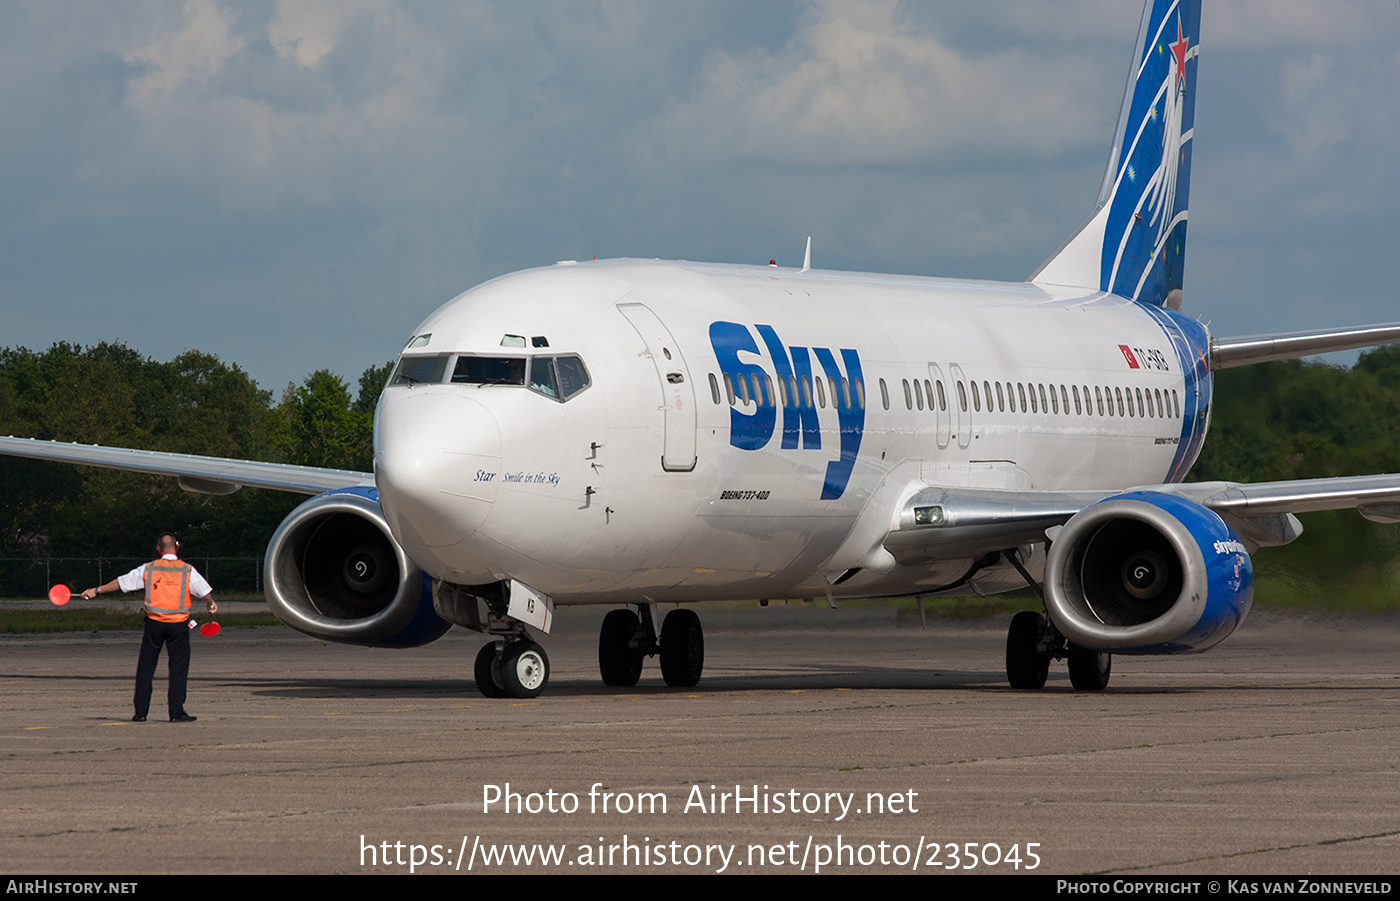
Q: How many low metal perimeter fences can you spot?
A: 1